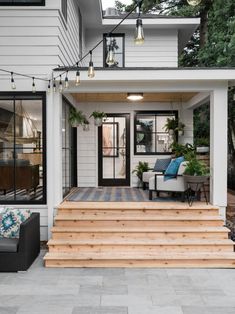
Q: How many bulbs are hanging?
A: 11